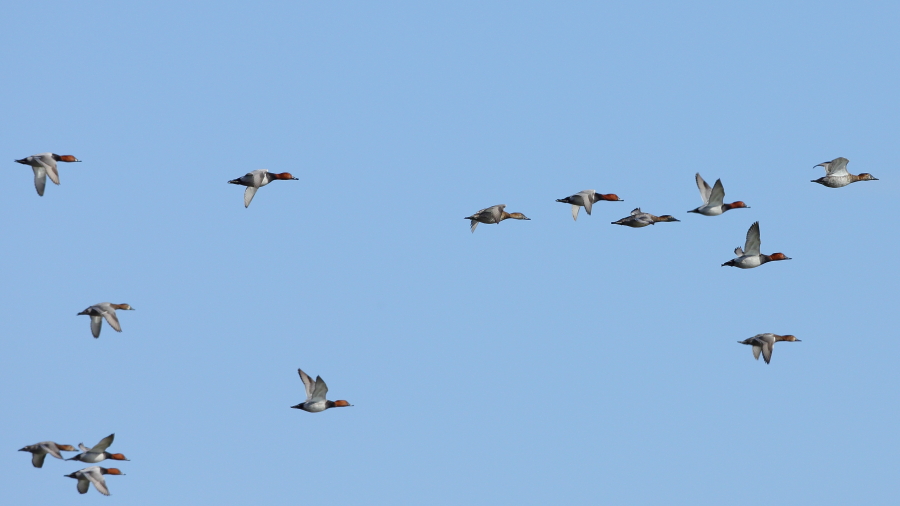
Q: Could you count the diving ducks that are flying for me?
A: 14